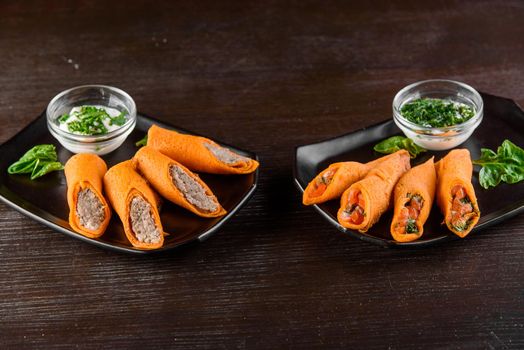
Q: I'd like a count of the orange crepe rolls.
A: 8